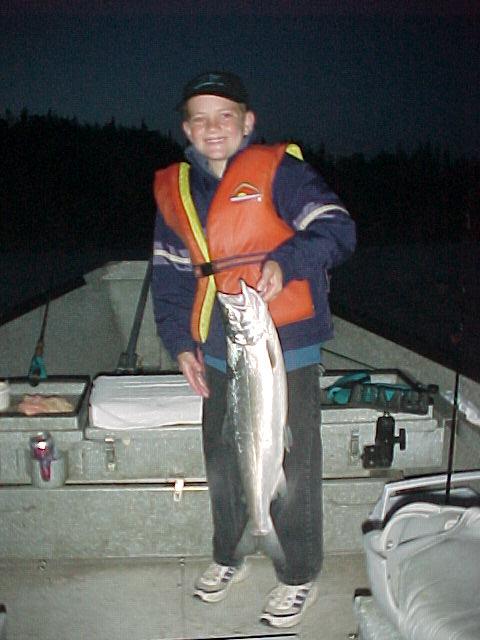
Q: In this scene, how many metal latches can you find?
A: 3